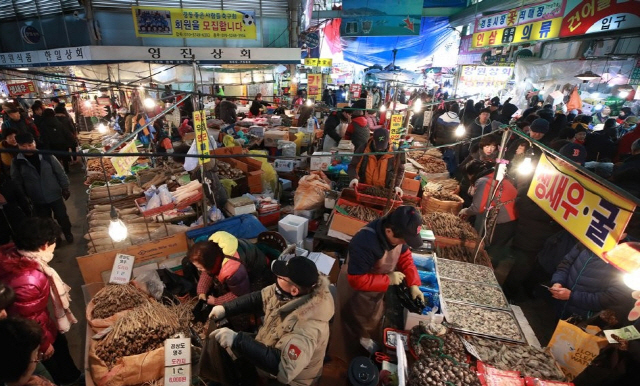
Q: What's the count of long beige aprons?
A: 1